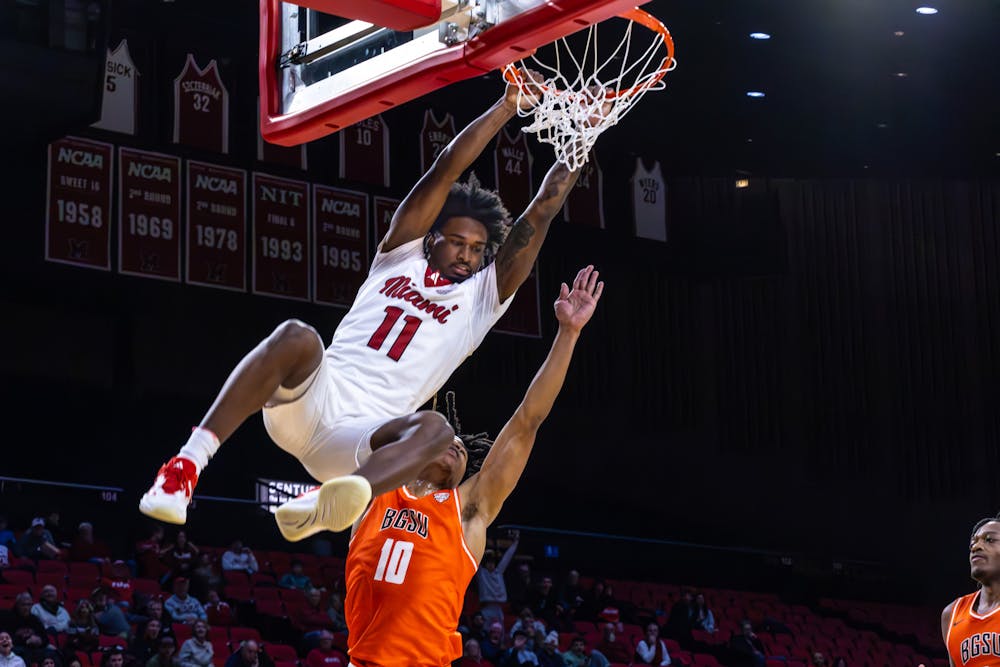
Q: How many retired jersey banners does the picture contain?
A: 8